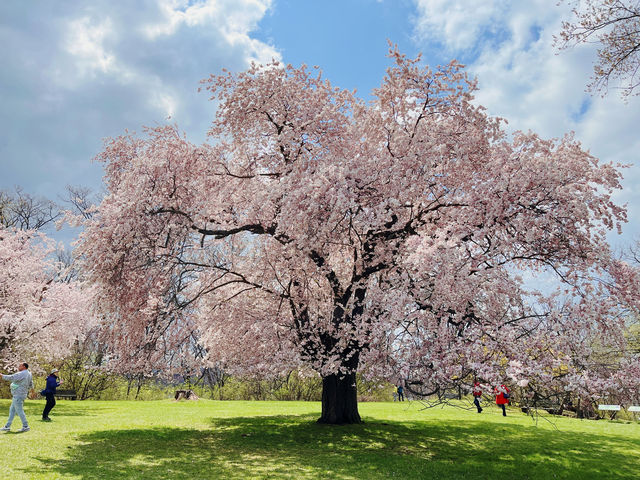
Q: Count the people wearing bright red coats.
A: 2